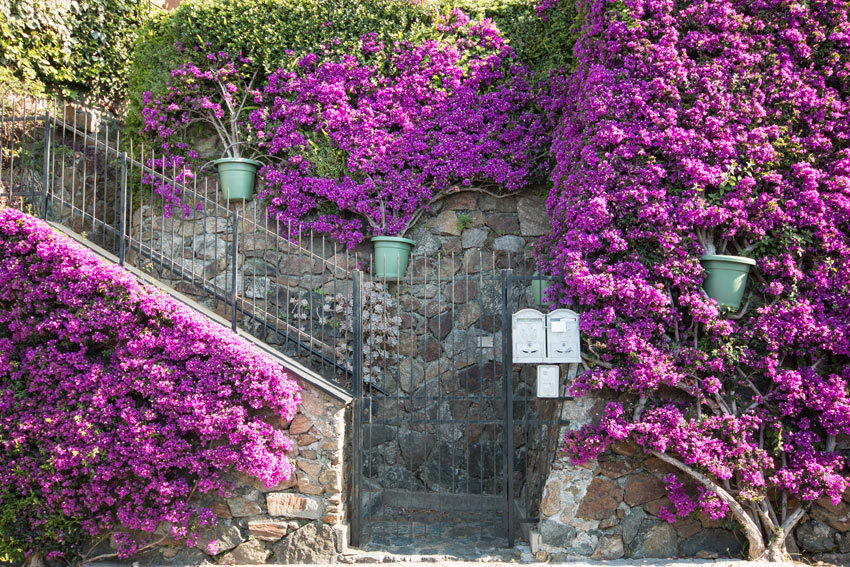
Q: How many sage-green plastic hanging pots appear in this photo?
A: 4